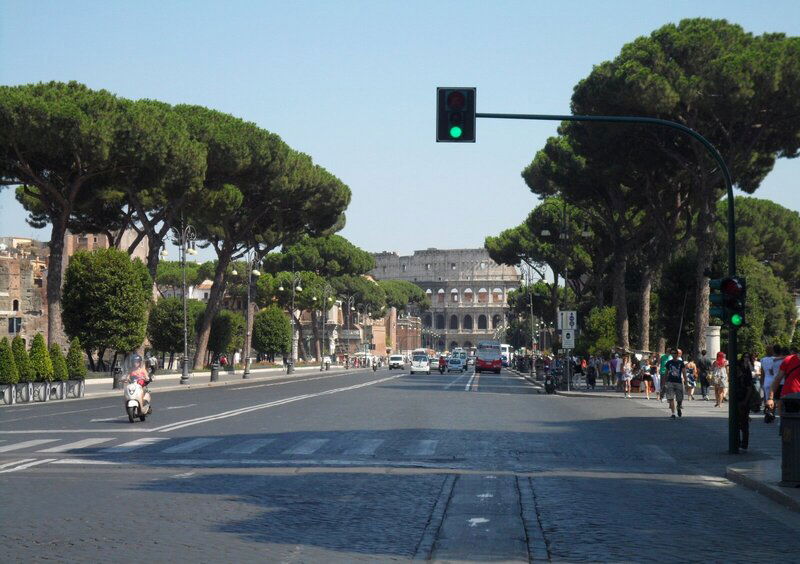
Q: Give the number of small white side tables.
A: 0